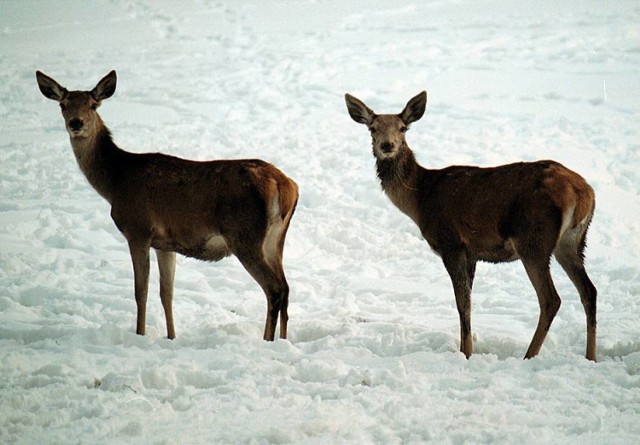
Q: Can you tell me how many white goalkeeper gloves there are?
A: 0